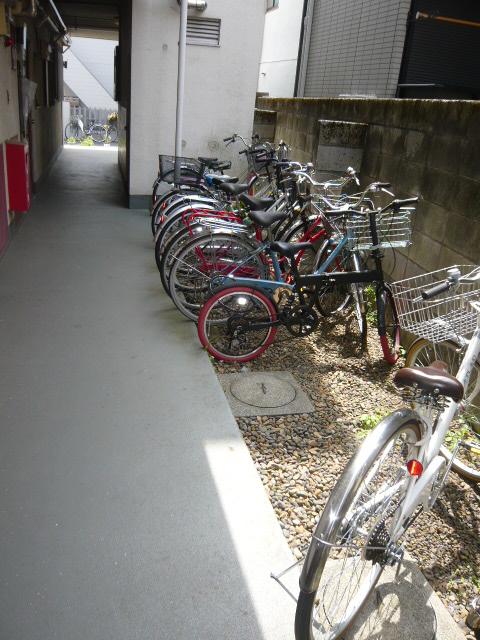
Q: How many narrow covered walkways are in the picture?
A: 1